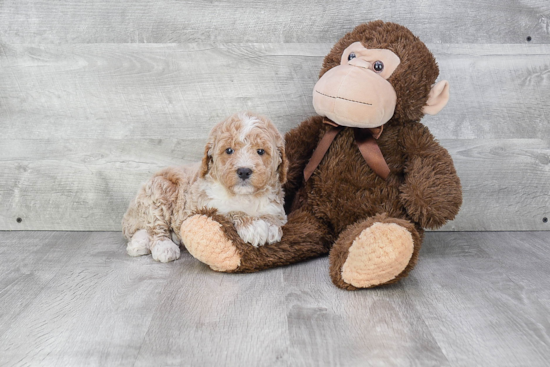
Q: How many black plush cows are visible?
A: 0